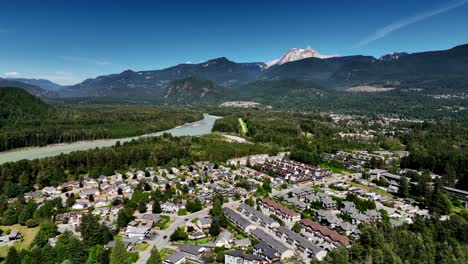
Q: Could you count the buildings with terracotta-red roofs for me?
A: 2